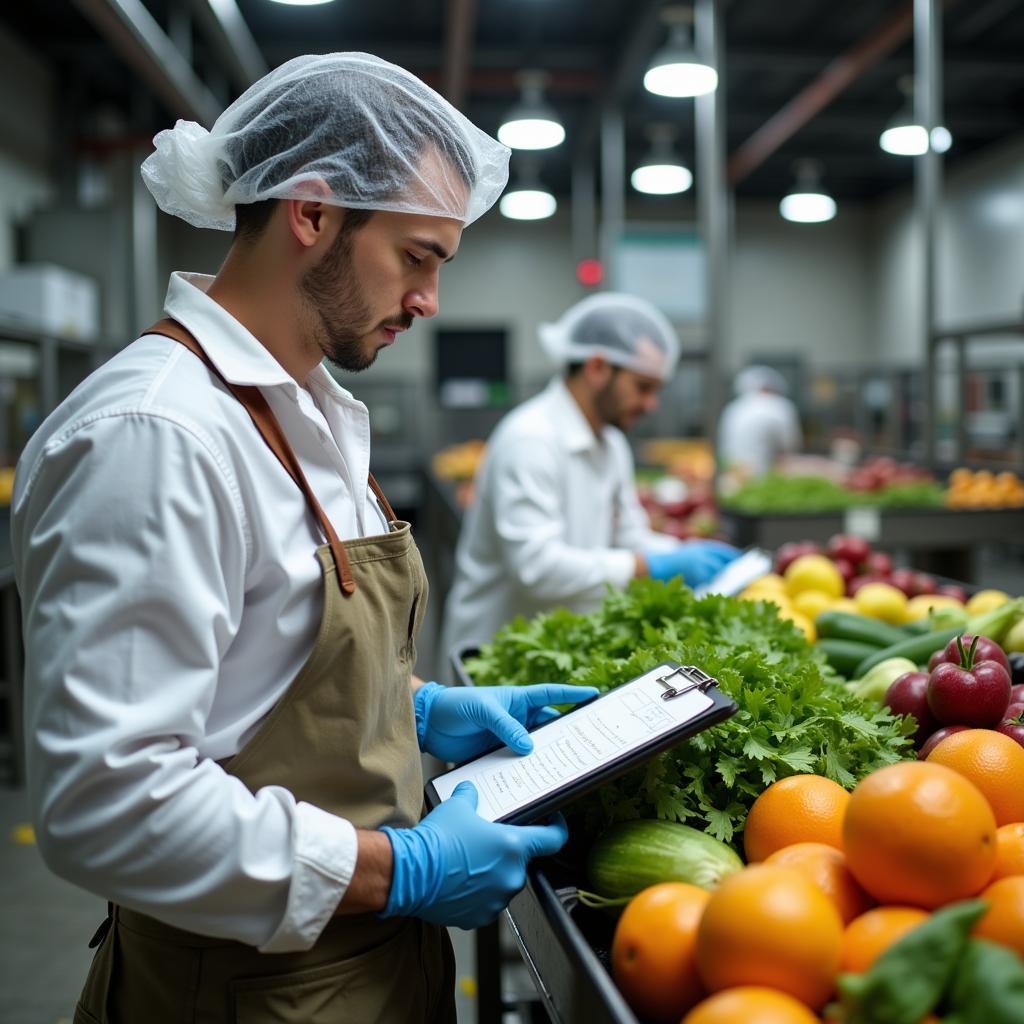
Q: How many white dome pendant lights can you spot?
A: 7